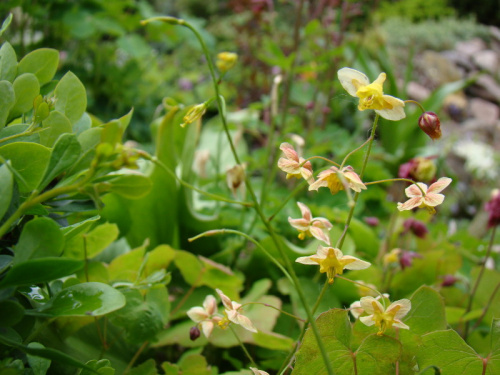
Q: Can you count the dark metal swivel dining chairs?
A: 0